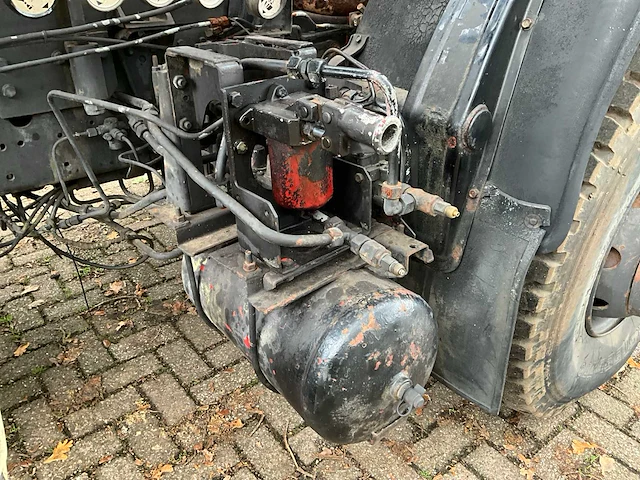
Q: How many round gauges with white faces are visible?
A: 5